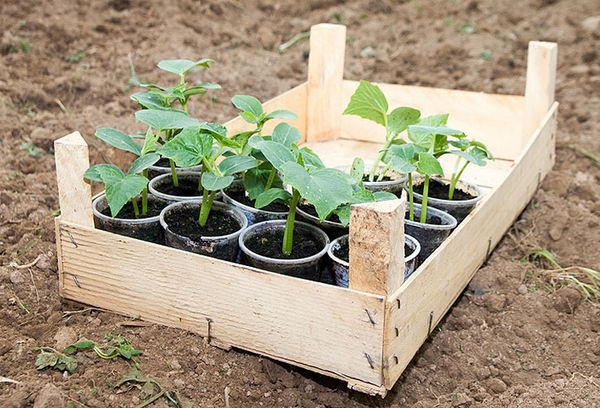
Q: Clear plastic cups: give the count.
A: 11